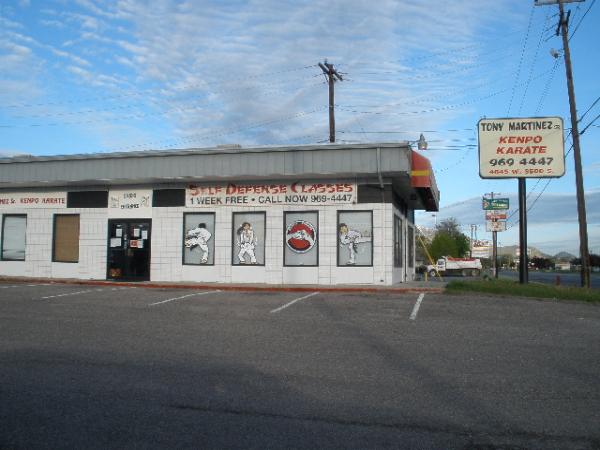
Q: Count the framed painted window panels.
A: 4